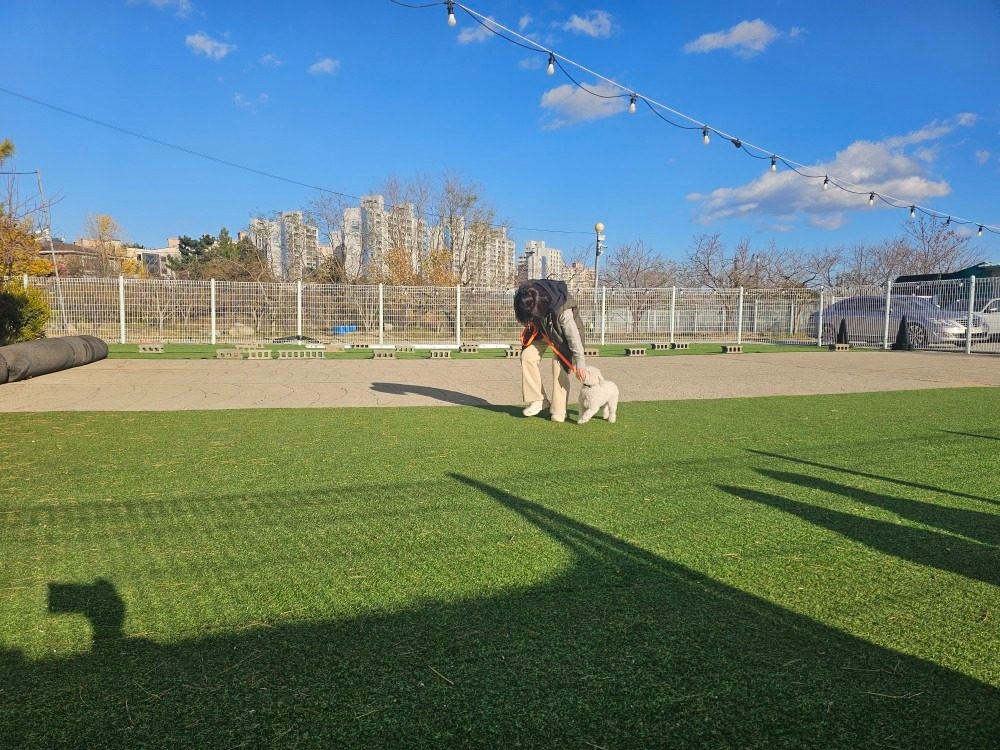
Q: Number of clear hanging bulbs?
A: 9